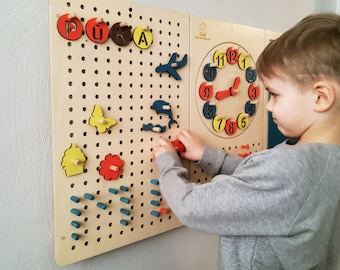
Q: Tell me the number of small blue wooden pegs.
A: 15